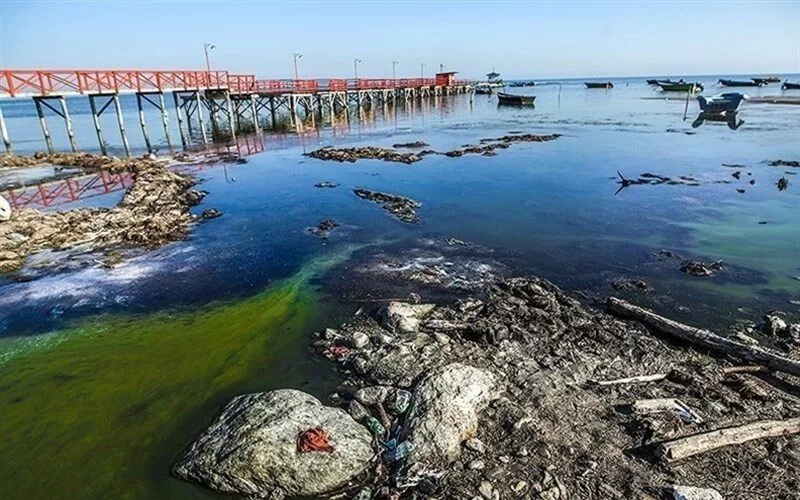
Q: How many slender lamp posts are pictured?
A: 5